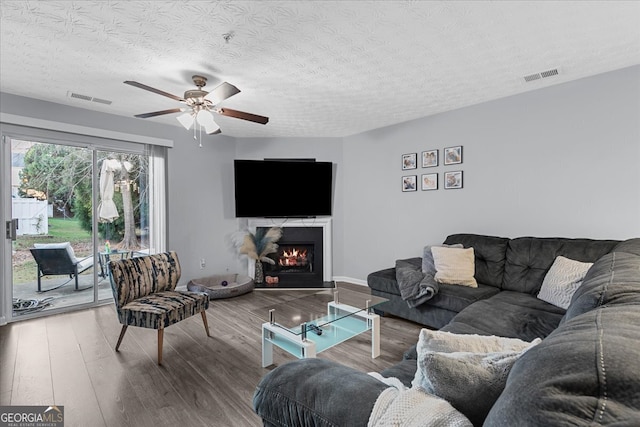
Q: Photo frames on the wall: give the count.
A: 6